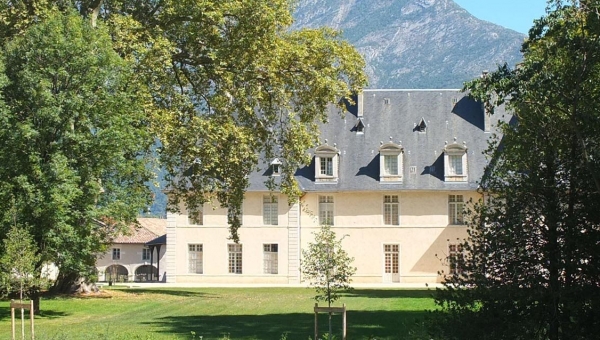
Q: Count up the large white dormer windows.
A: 3